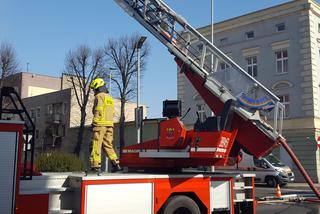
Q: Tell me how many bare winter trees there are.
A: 3